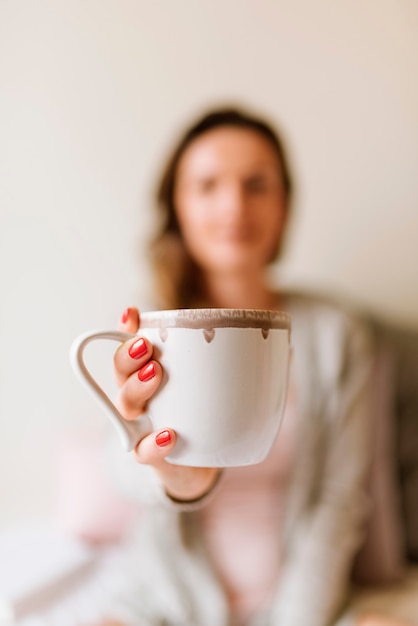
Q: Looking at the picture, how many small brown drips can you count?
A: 3